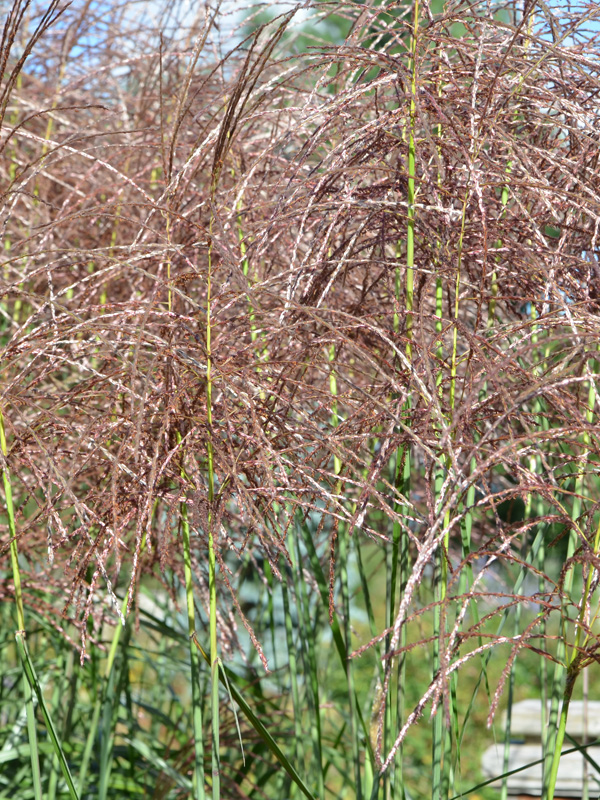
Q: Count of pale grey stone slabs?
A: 2